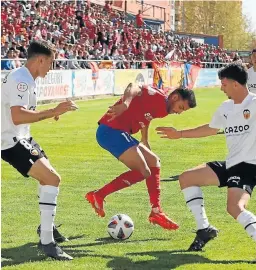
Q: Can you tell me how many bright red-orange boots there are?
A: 2